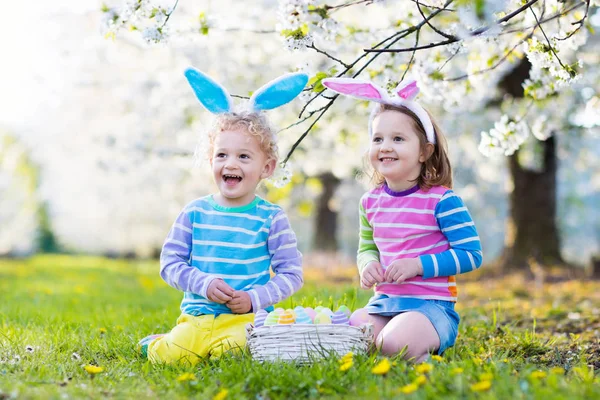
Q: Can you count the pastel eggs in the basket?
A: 13